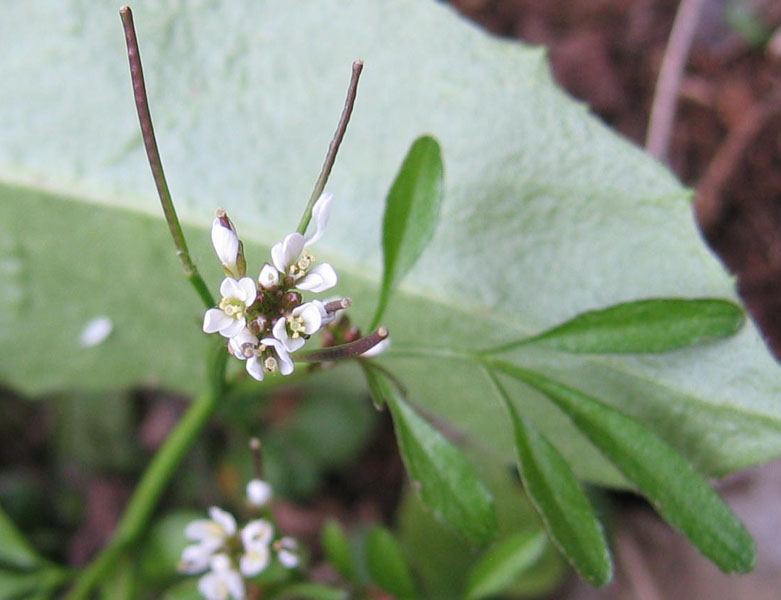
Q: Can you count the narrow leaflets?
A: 5